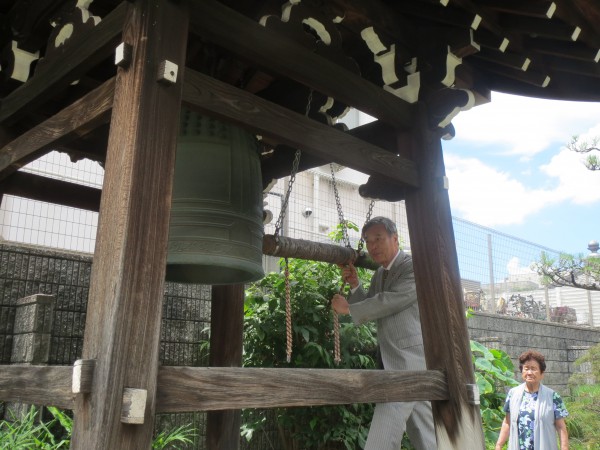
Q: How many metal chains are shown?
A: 3